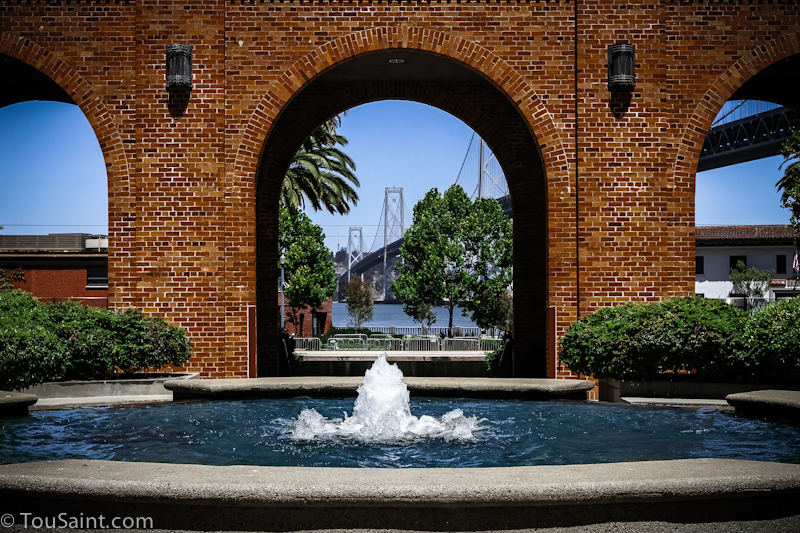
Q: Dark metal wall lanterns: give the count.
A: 2